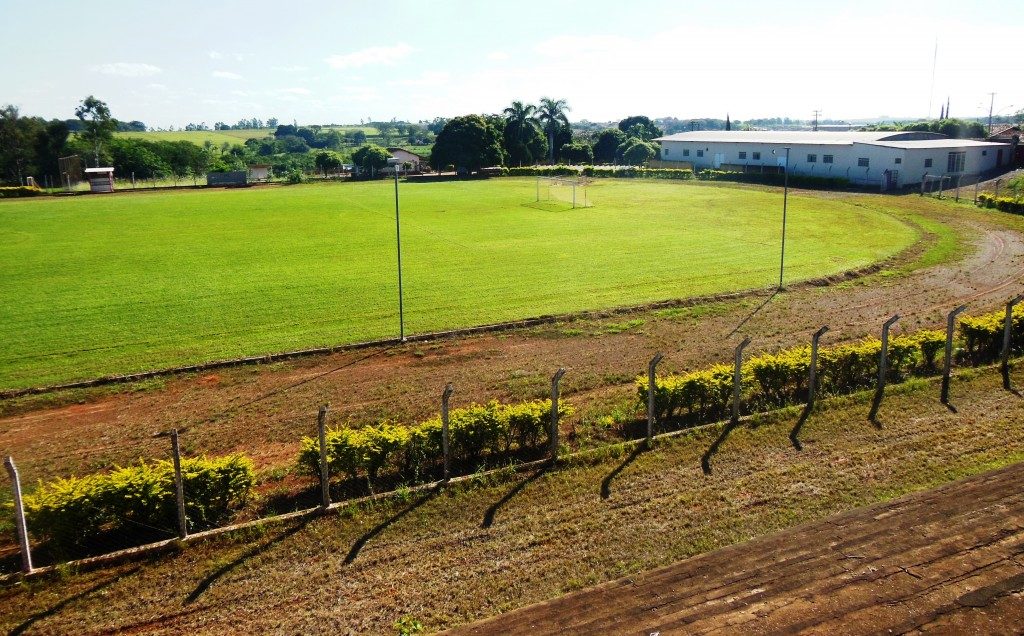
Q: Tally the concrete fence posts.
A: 11